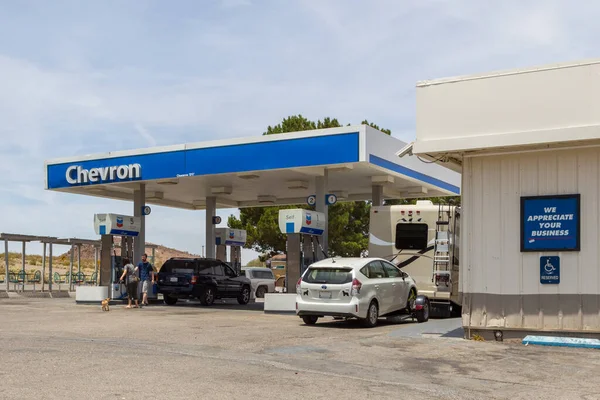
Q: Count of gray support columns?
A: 4